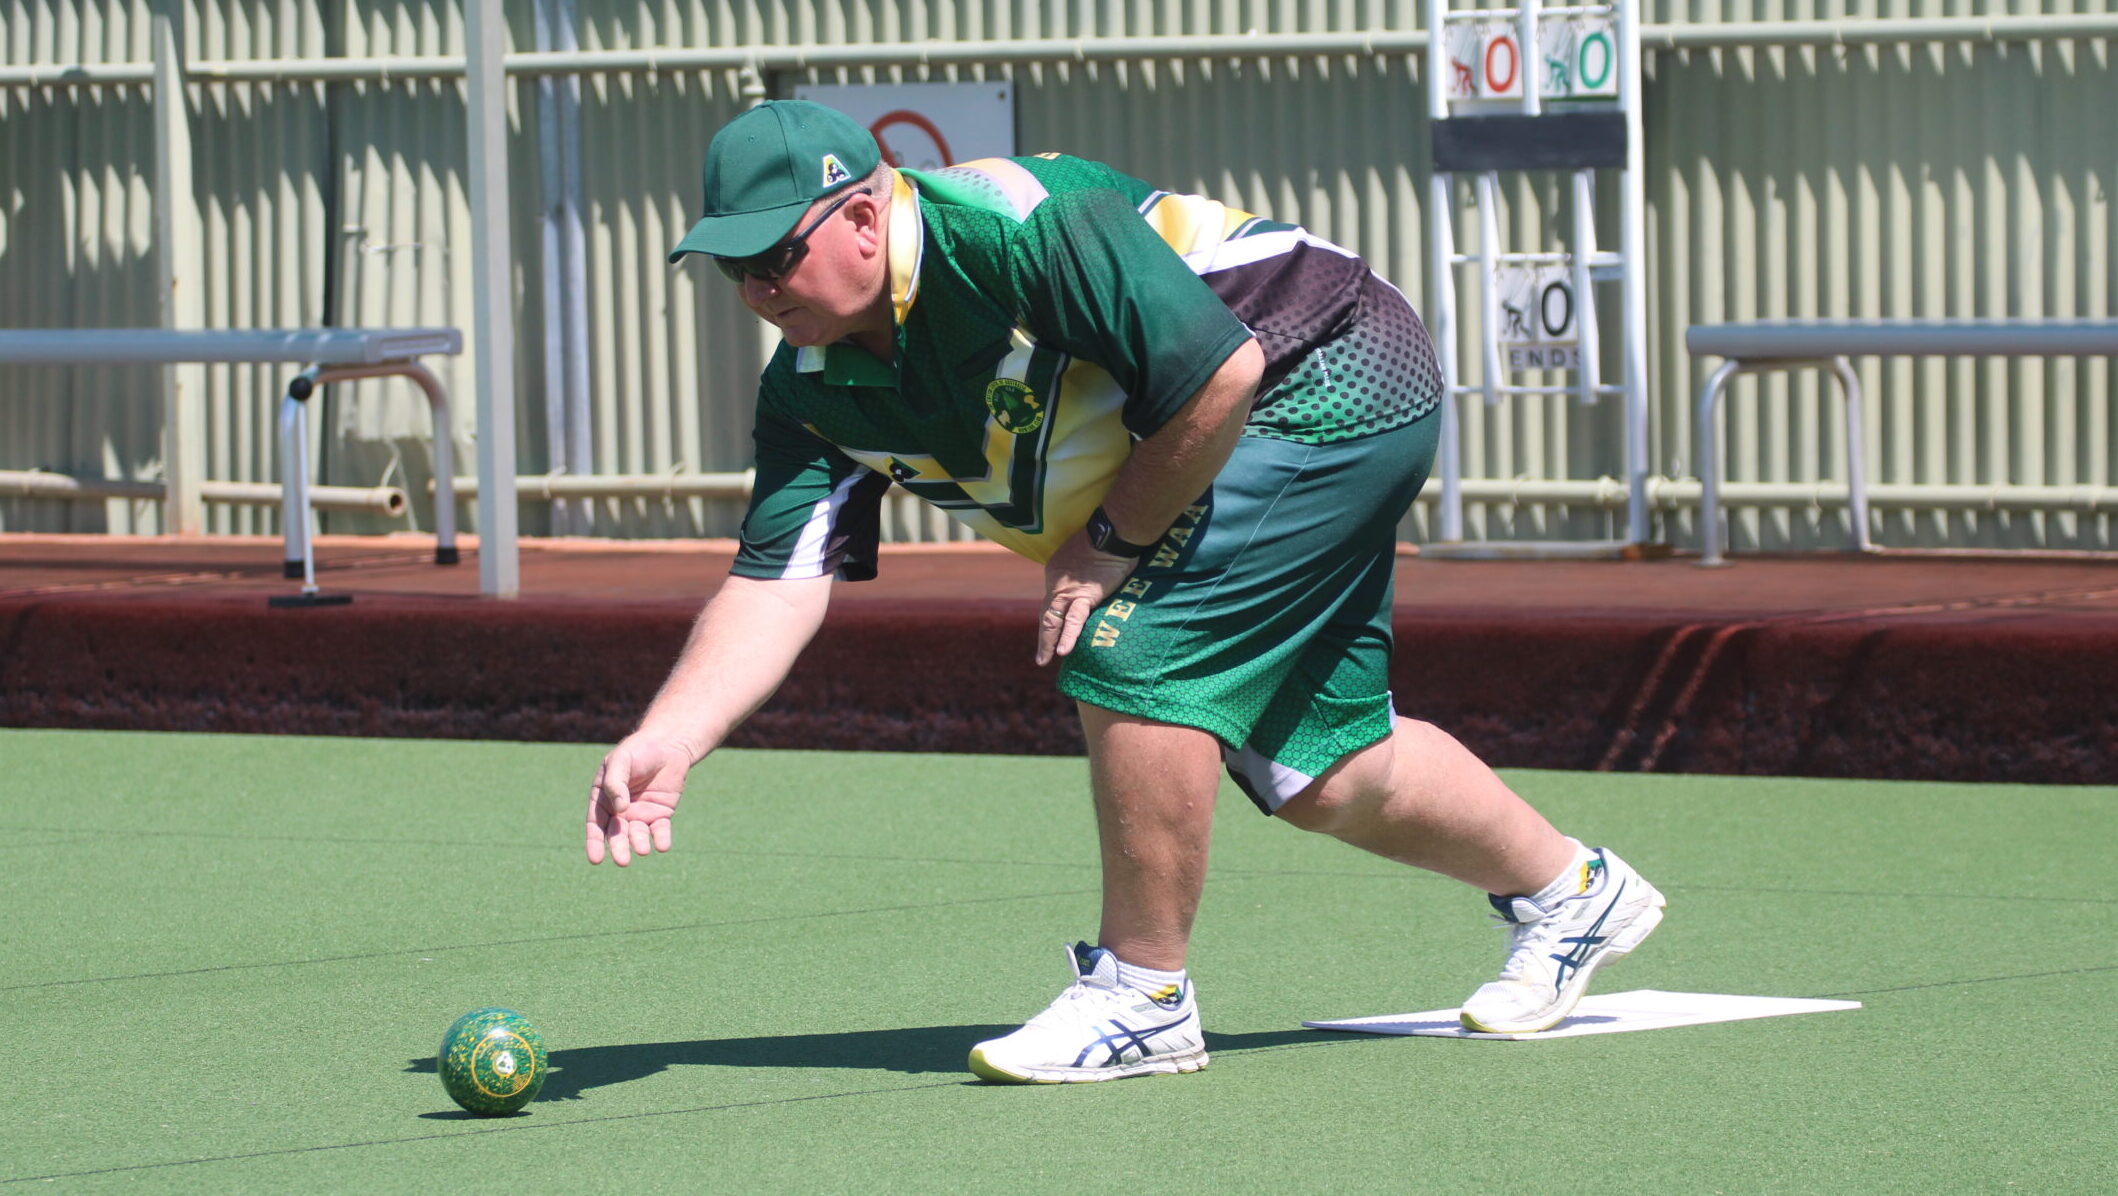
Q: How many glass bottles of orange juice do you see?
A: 0